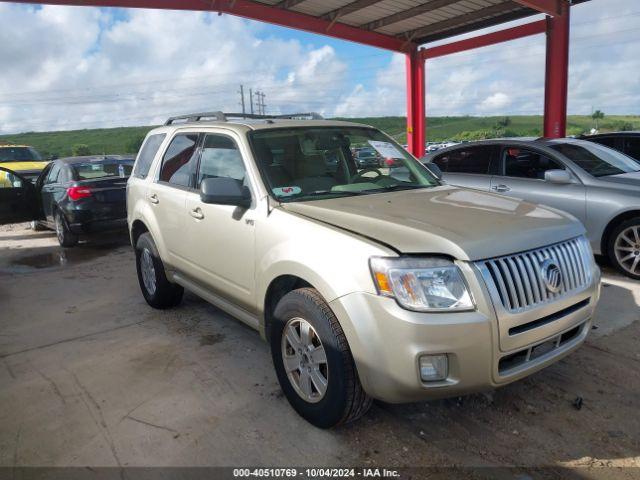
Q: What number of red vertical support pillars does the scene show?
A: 2